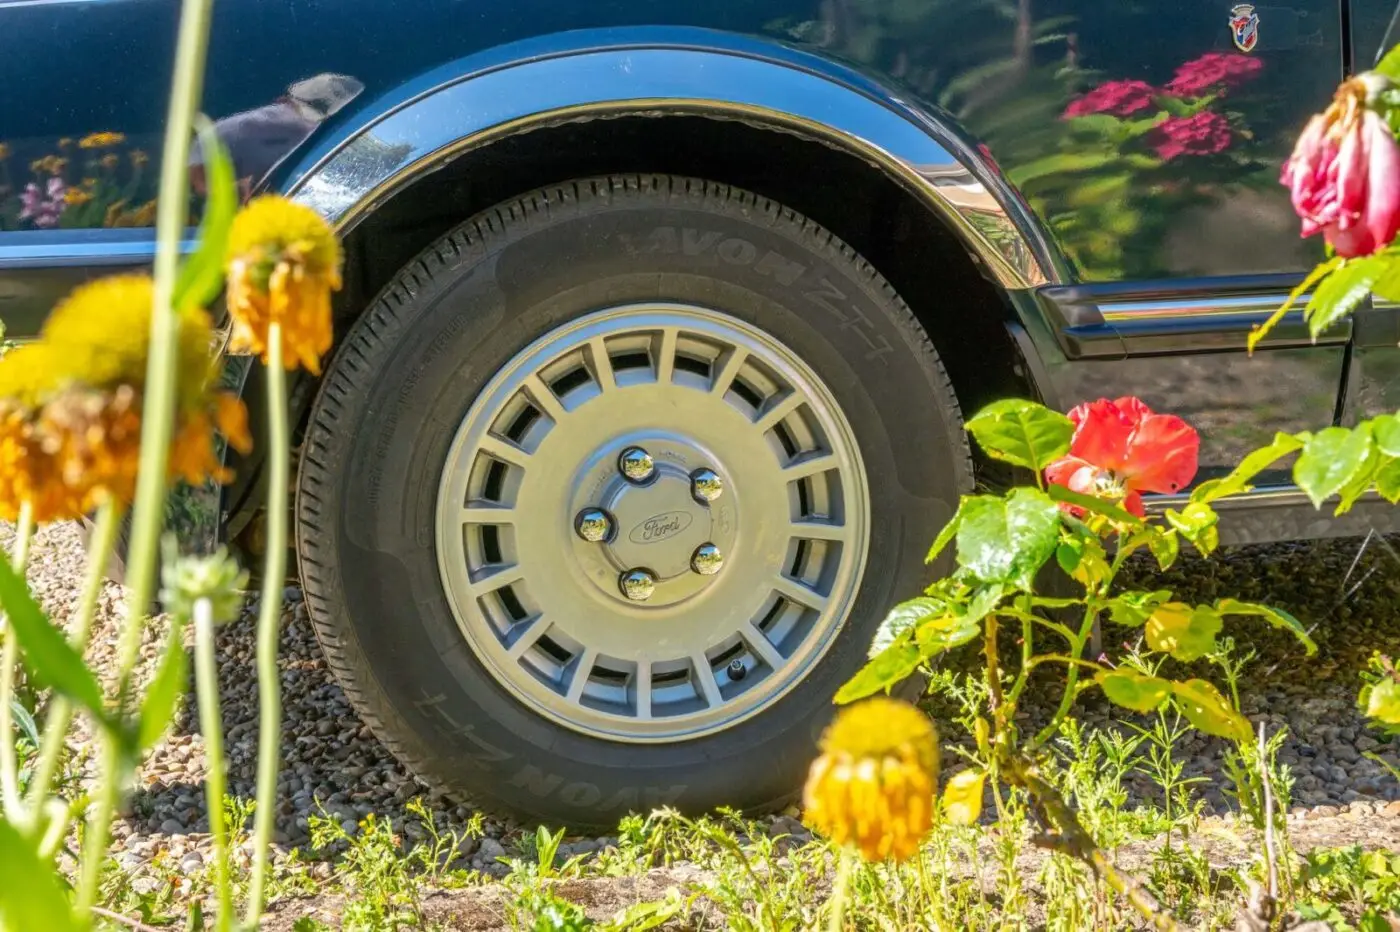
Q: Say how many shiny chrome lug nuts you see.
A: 5